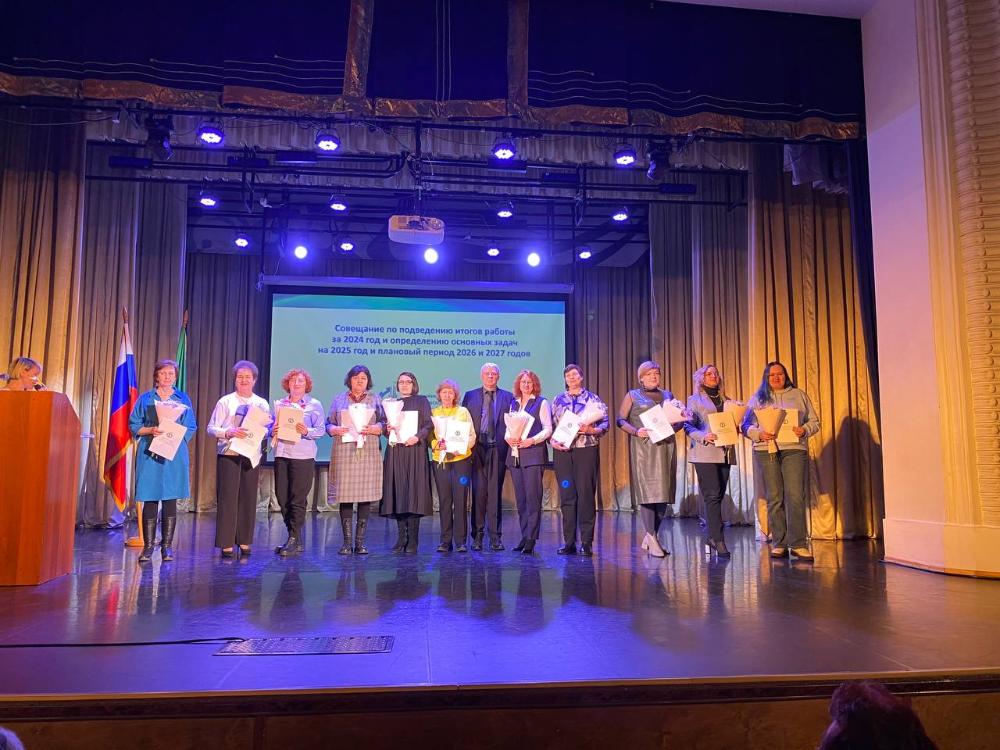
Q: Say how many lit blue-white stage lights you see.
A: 15